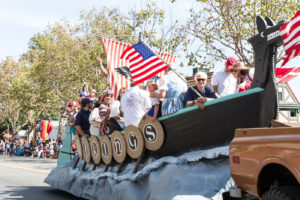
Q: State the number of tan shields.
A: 7